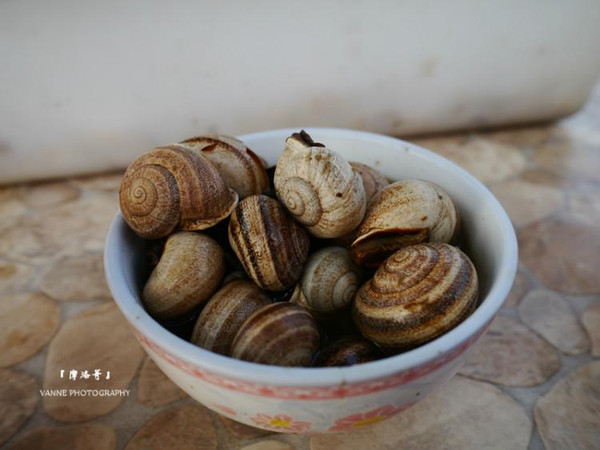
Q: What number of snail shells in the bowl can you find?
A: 12